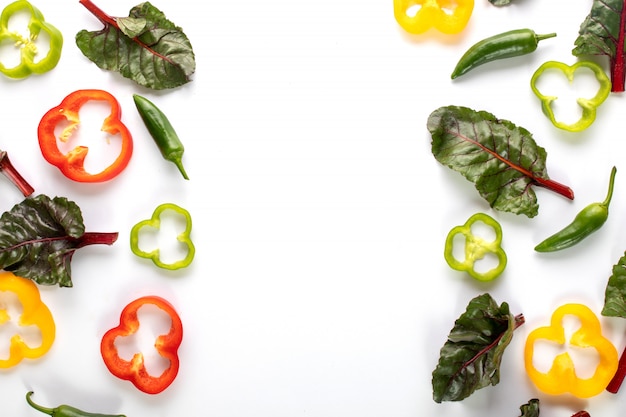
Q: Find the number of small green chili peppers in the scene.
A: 4